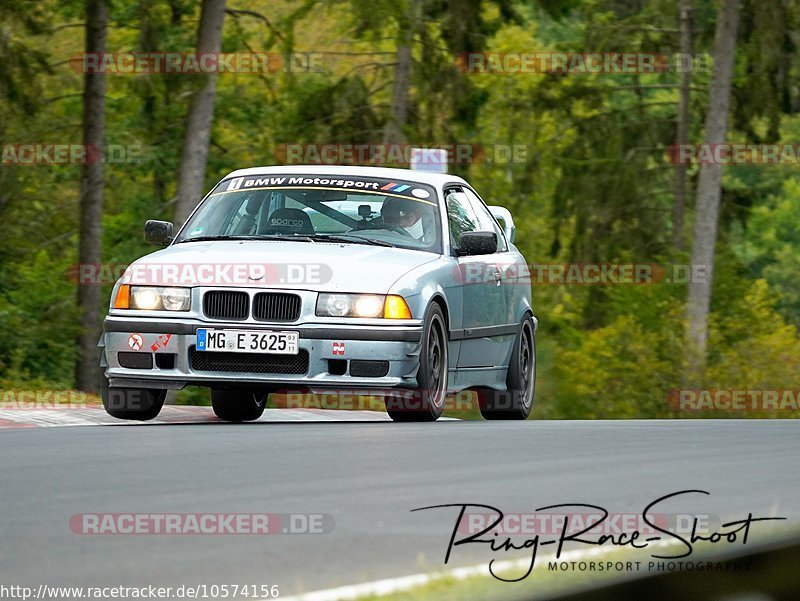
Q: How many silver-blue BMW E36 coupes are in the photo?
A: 1